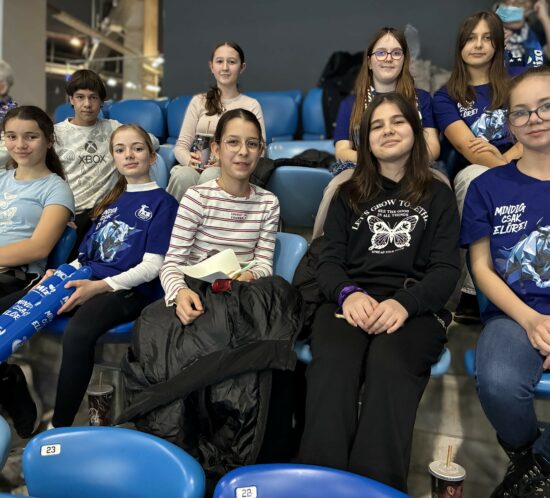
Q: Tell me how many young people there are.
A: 9